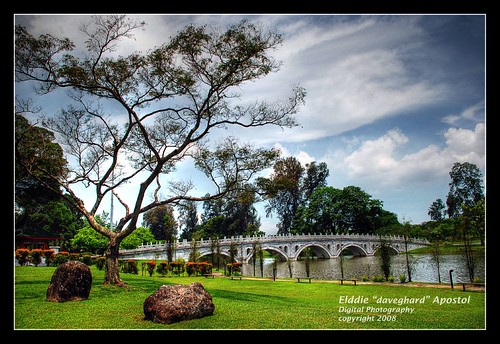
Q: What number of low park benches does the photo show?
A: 5